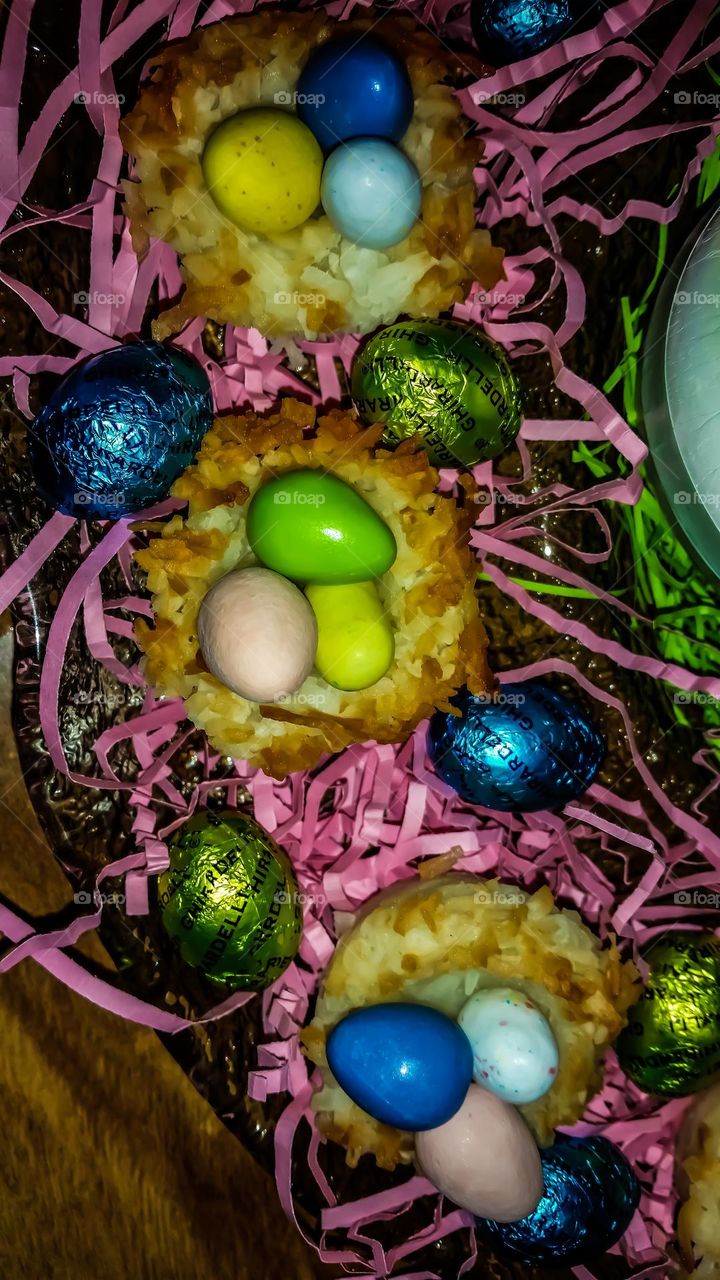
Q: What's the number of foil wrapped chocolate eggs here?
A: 7